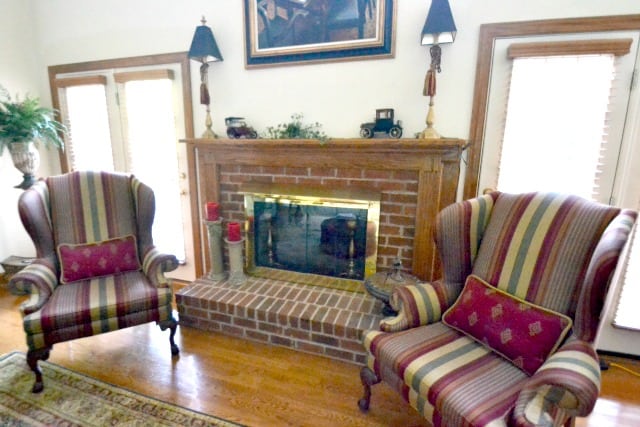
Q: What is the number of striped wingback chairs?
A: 2